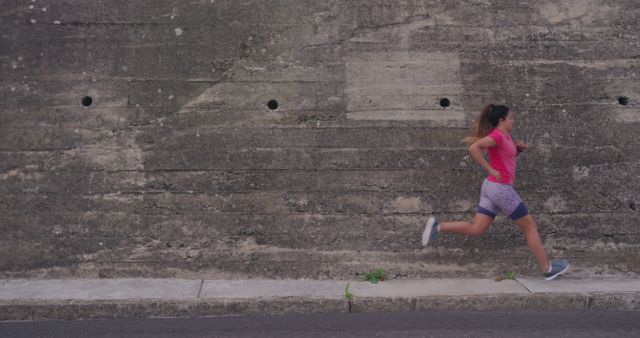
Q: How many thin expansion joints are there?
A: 2